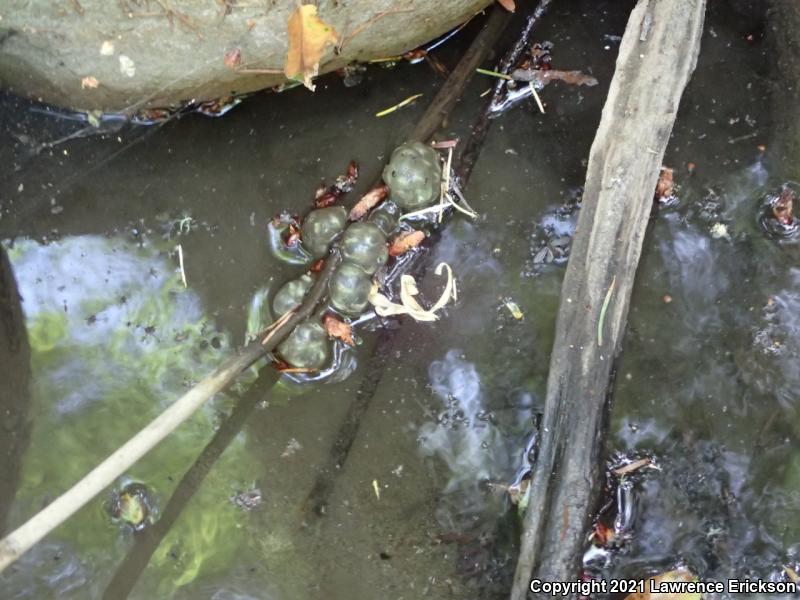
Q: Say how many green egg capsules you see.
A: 7